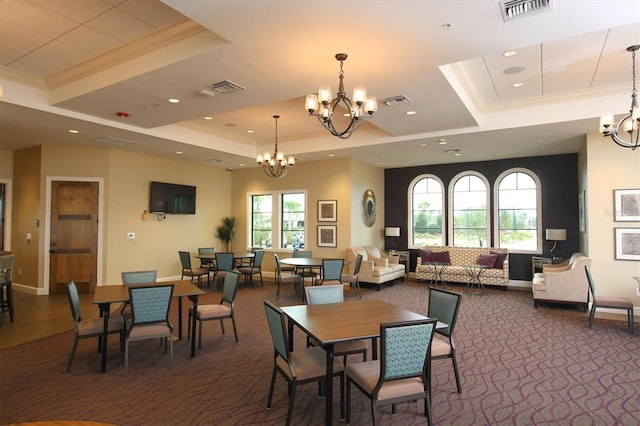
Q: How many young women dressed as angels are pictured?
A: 0